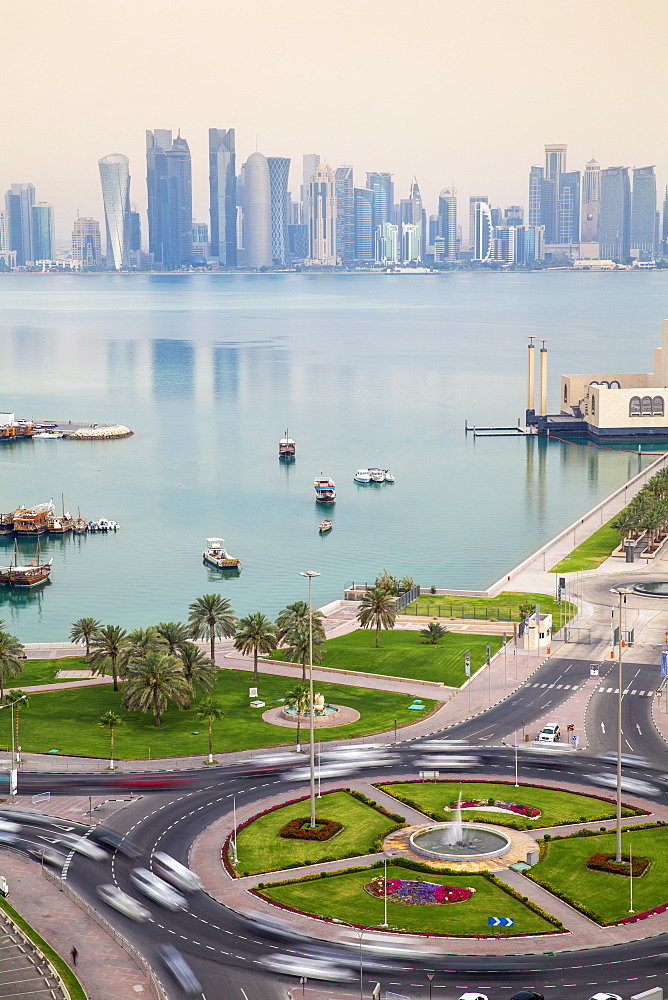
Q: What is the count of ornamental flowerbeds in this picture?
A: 4